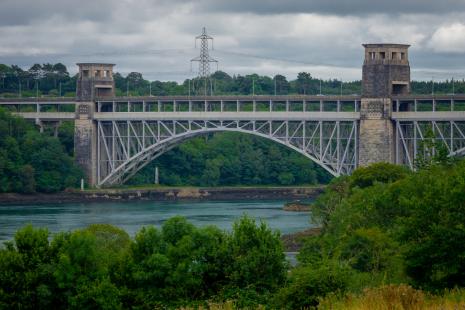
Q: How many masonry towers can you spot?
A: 2